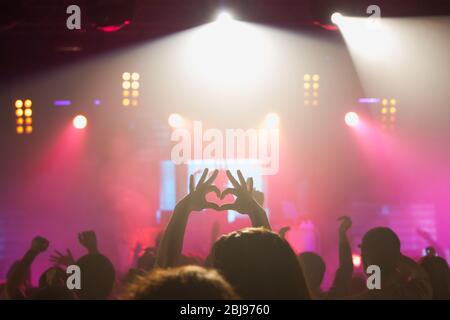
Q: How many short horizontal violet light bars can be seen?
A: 2